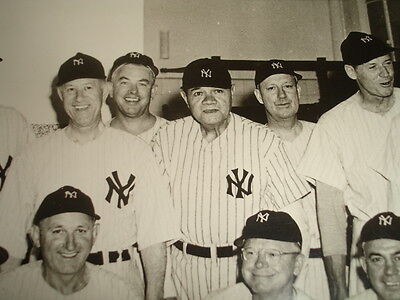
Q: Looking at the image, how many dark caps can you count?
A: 8